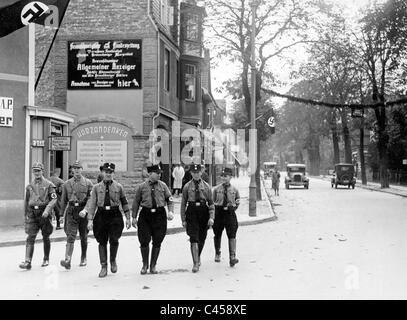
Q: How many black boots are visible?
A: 12